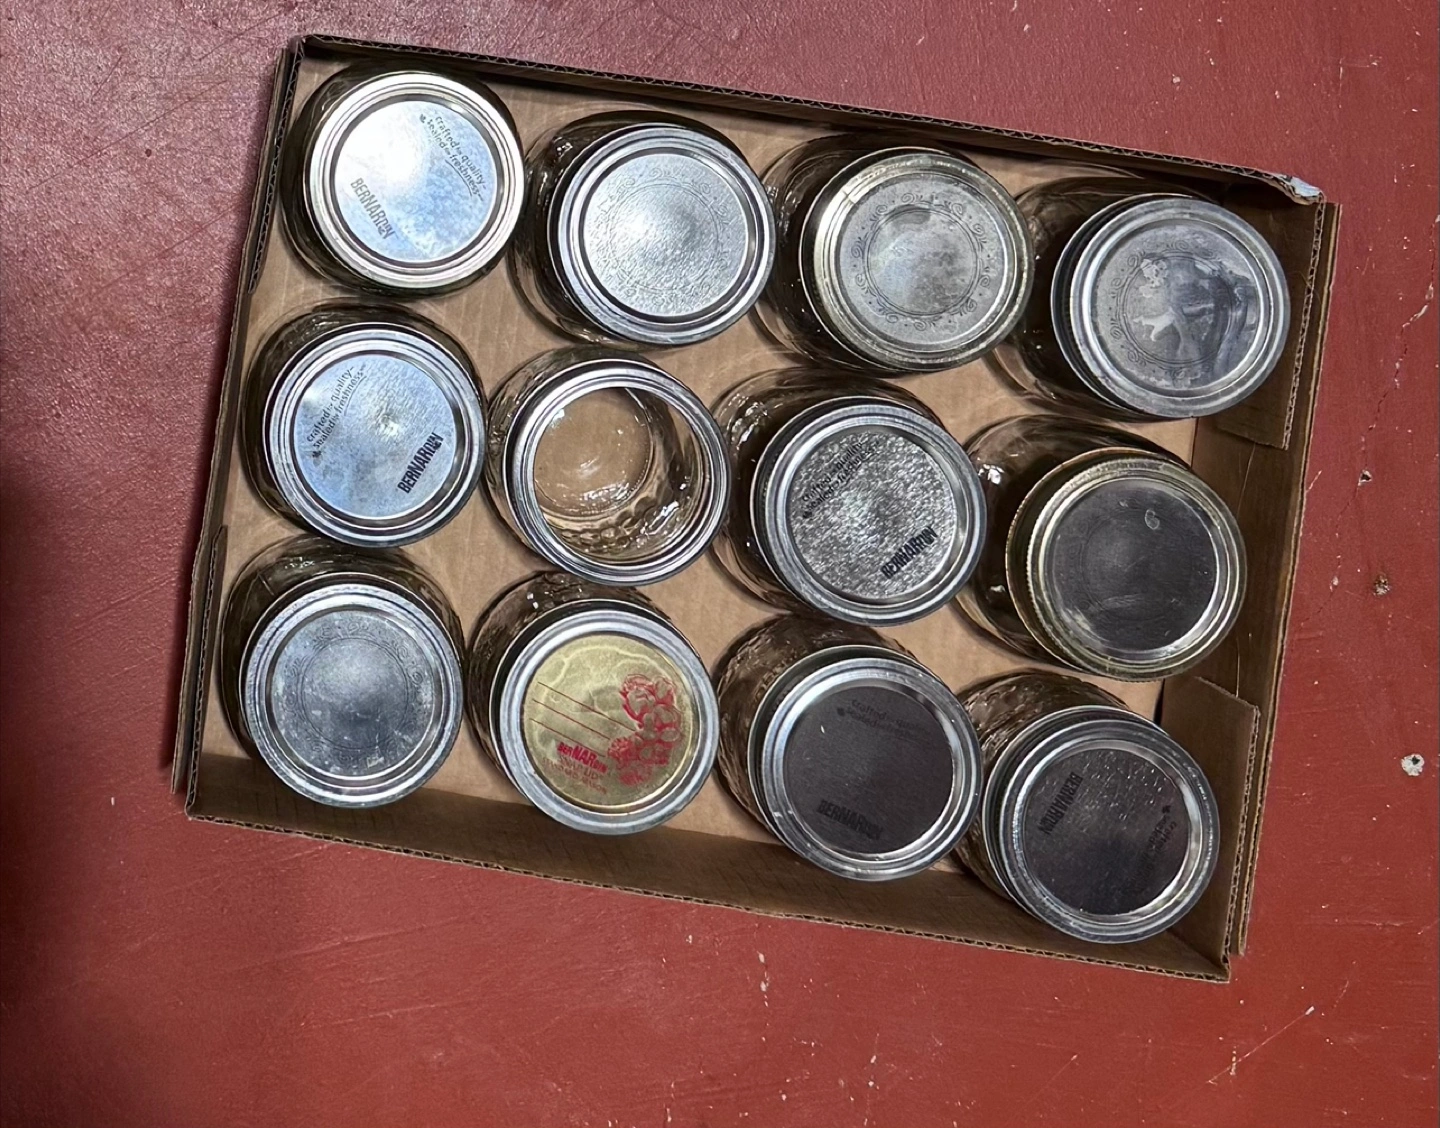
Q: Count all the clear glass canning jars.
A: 12